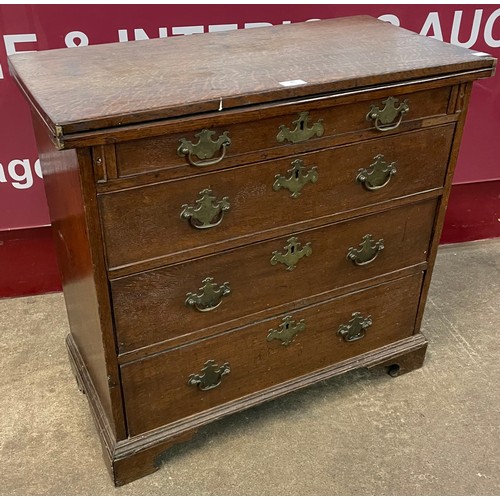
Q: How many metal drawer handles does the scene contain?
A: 8